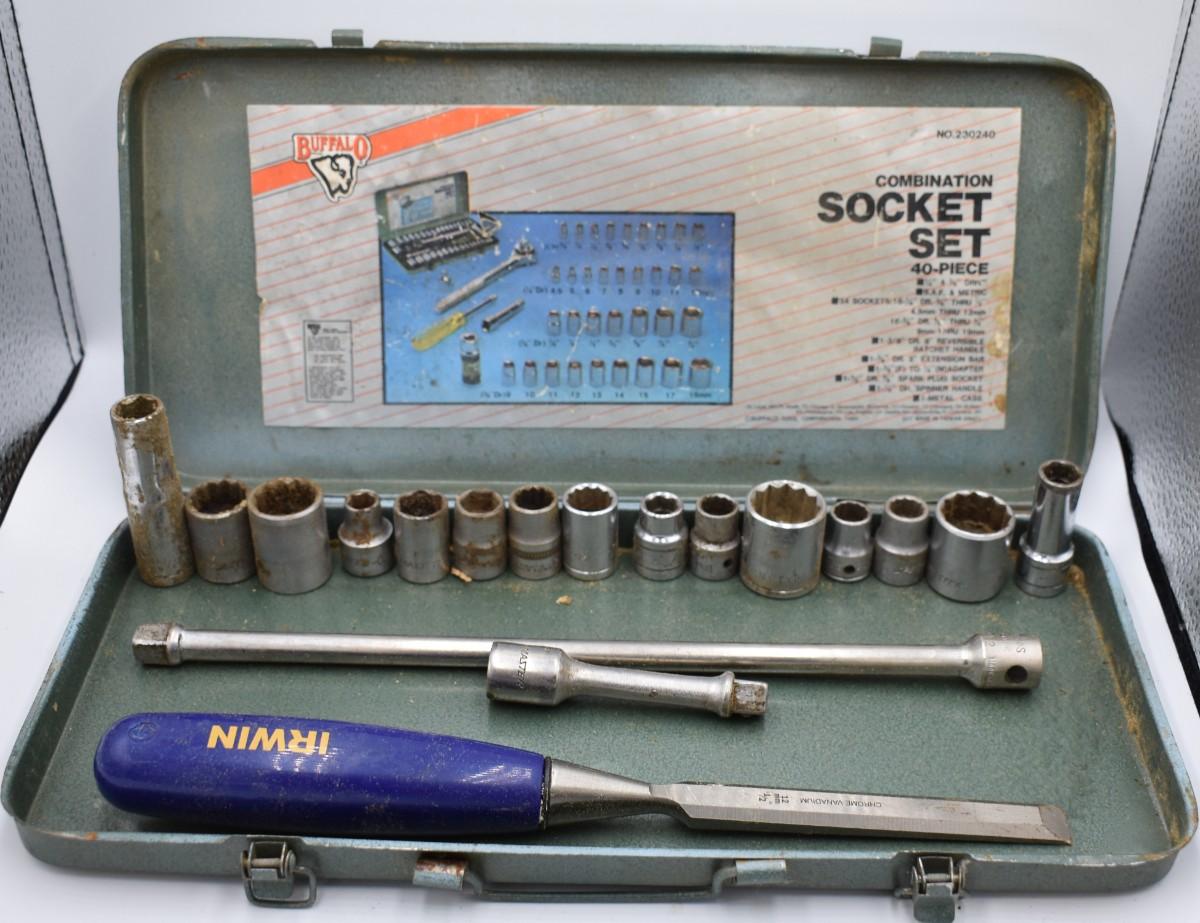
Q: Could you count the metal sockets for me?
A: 15